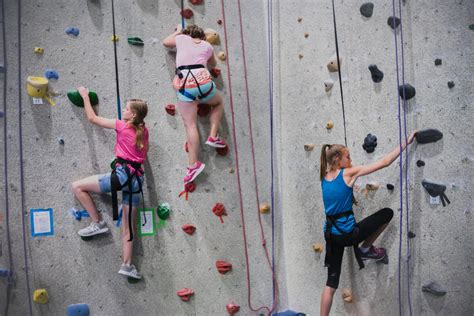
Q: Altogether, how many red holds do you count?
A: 14